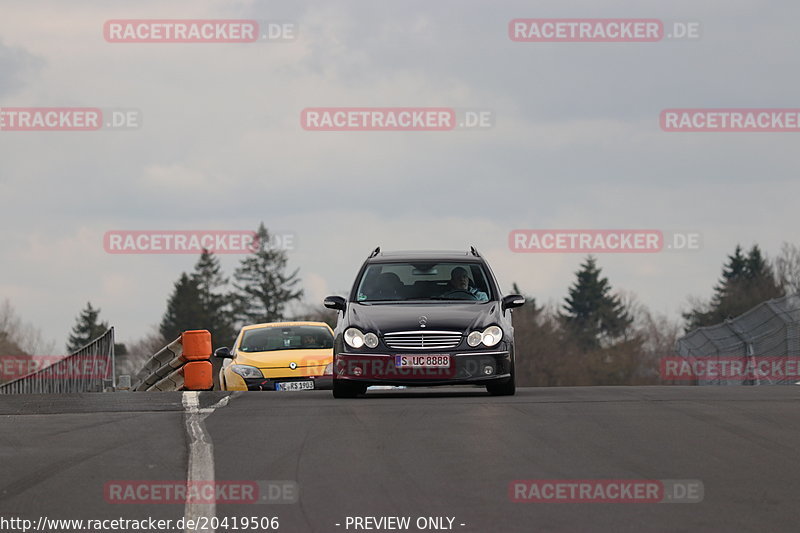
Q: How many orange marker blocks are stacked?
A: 2